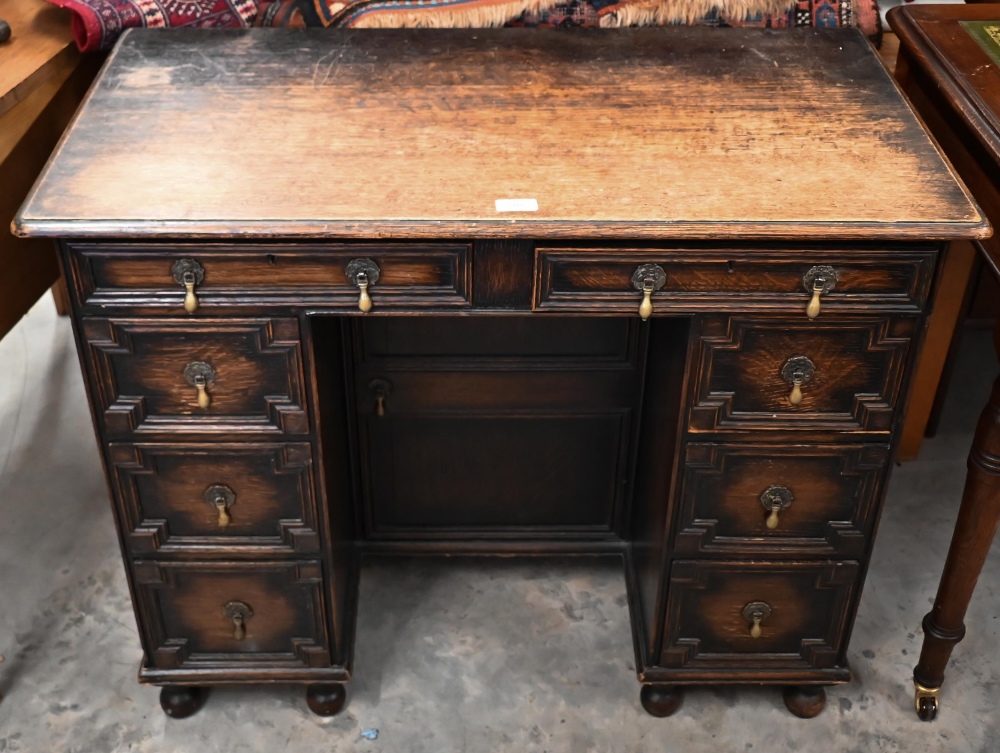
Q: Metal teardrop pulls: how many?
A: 11